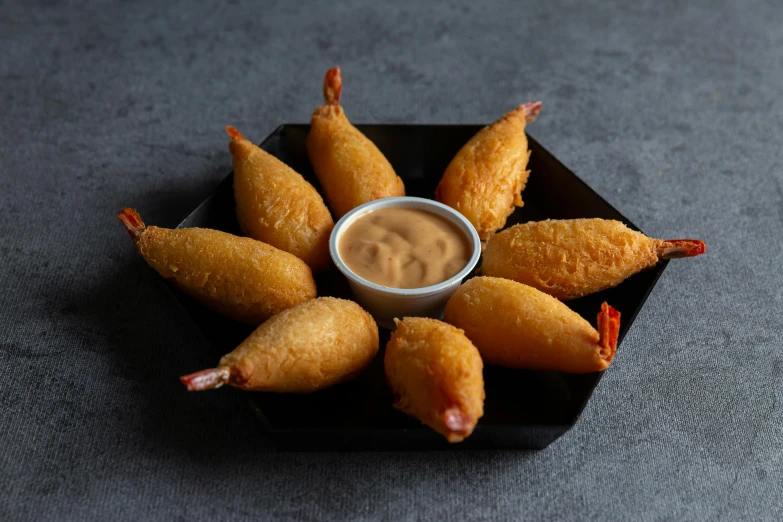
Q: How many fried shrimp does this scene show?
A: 8